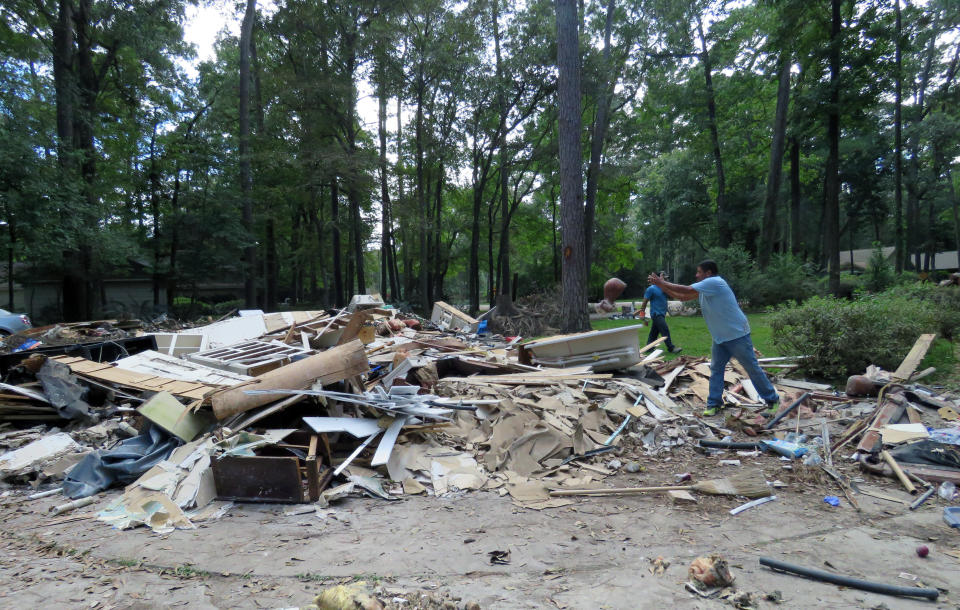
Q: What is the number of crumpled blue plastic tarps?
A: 1